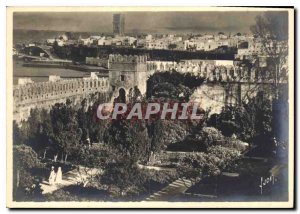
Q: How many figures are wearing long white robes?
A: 2